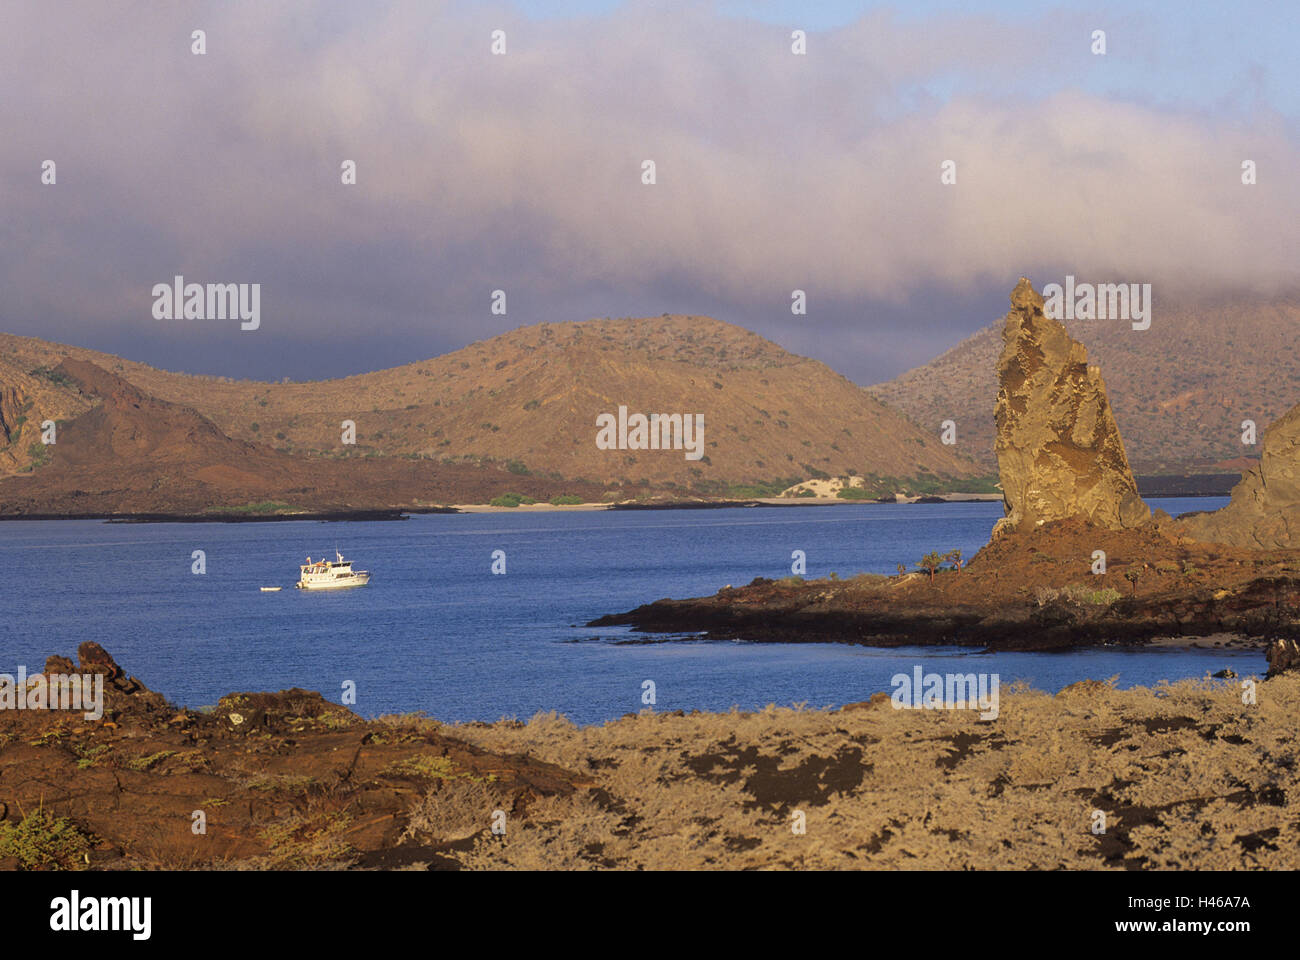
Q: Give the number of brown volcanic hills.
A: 3